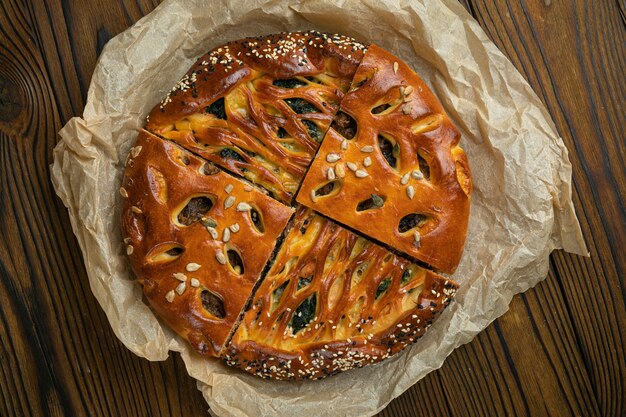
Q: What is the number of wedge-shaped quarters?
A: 4